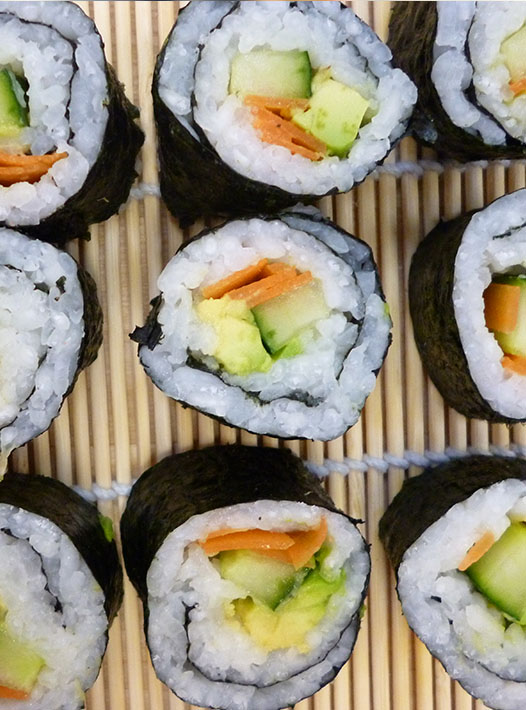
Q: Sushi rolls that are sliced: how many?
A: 9